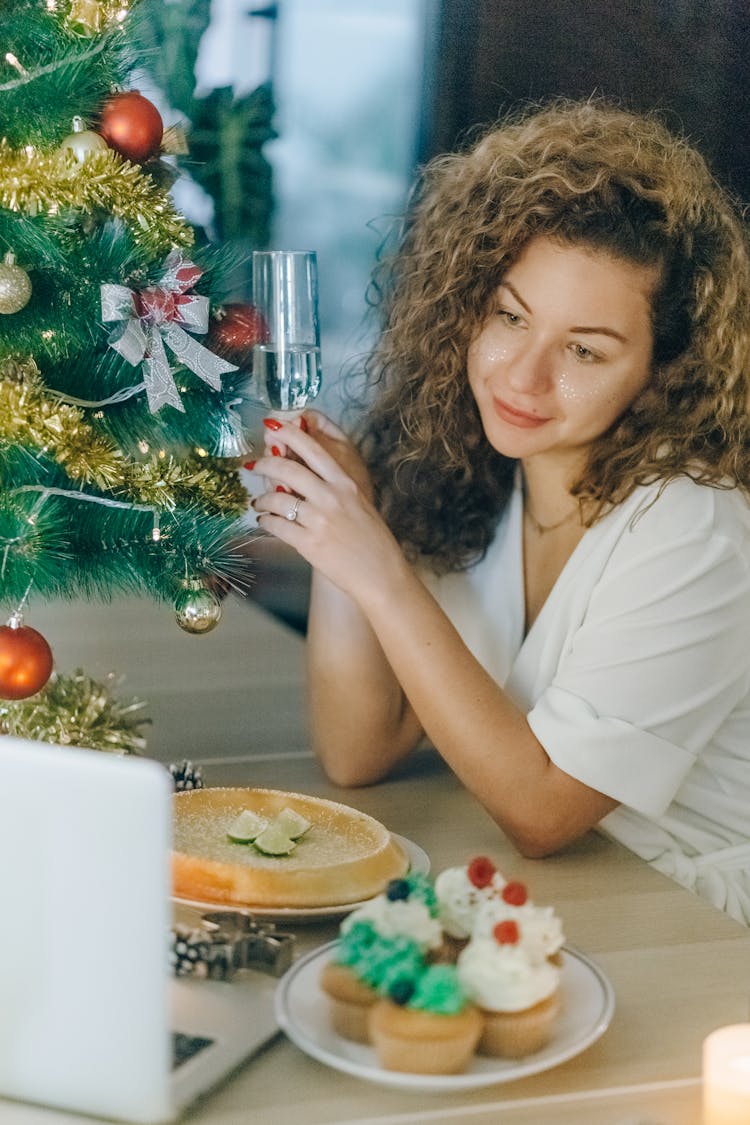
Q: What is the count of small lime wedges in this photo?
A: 3